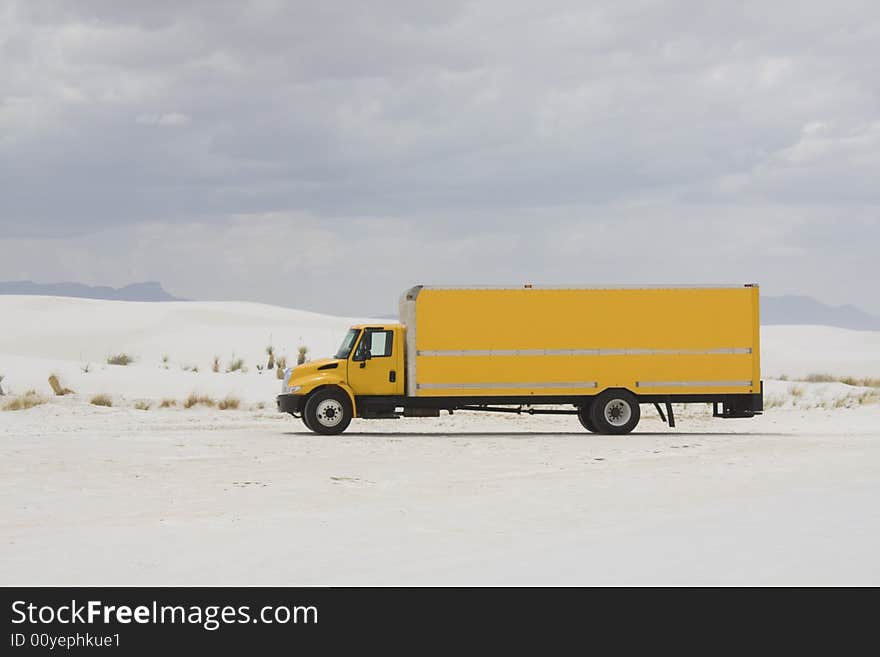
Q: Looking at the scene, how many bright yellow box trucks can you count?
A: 1